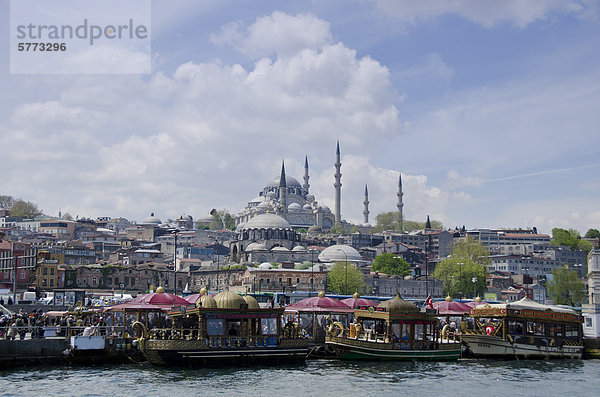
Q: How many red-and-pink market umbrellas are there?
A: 6